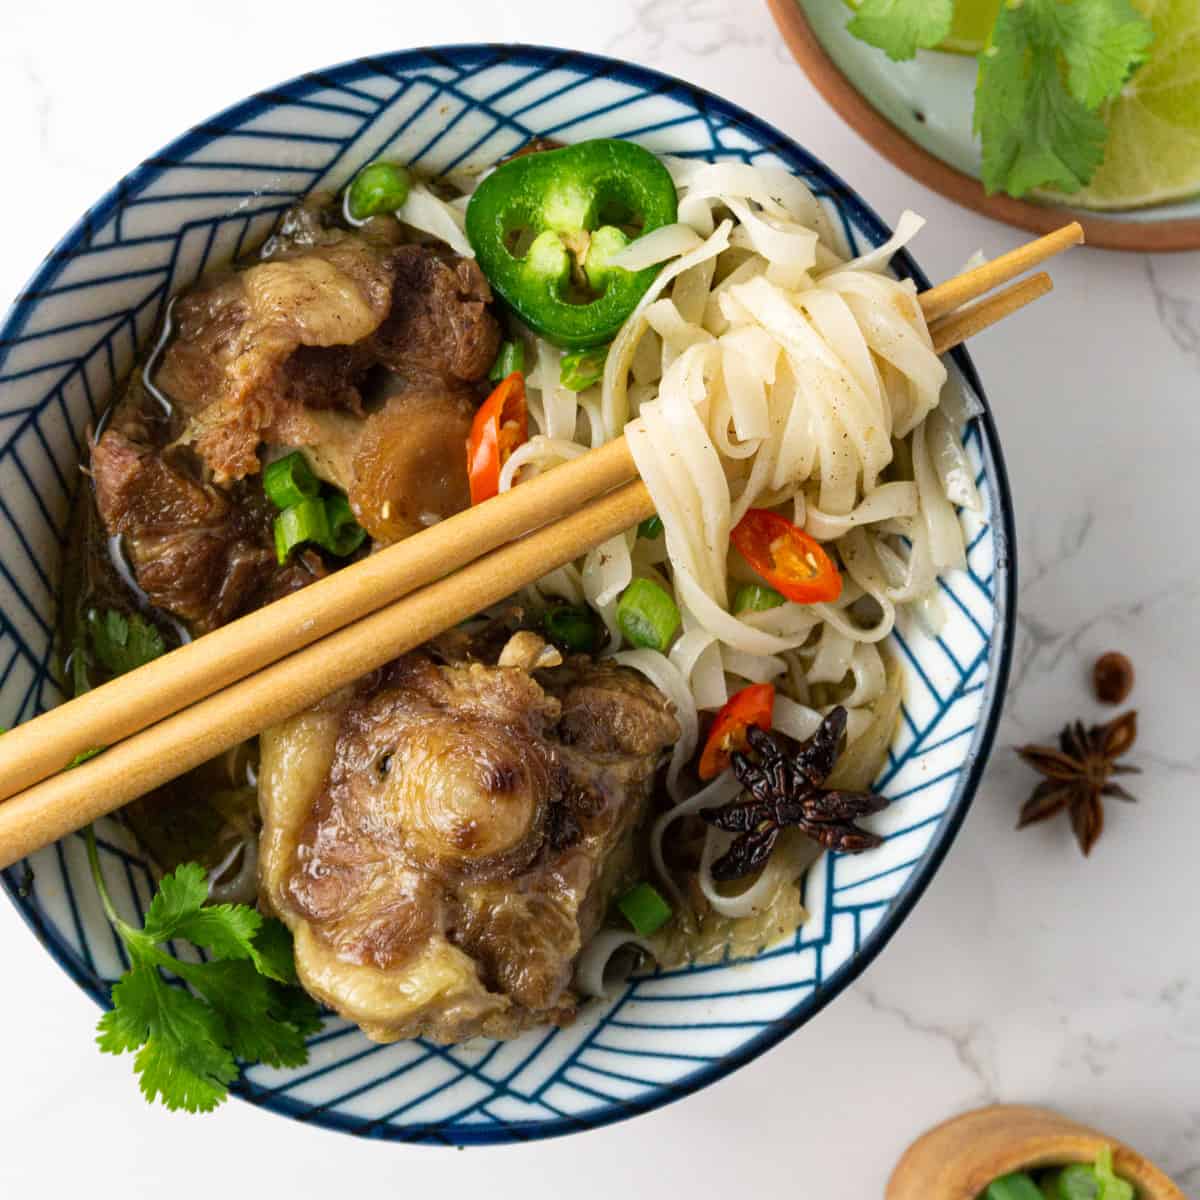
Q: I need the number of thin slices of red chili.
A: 3